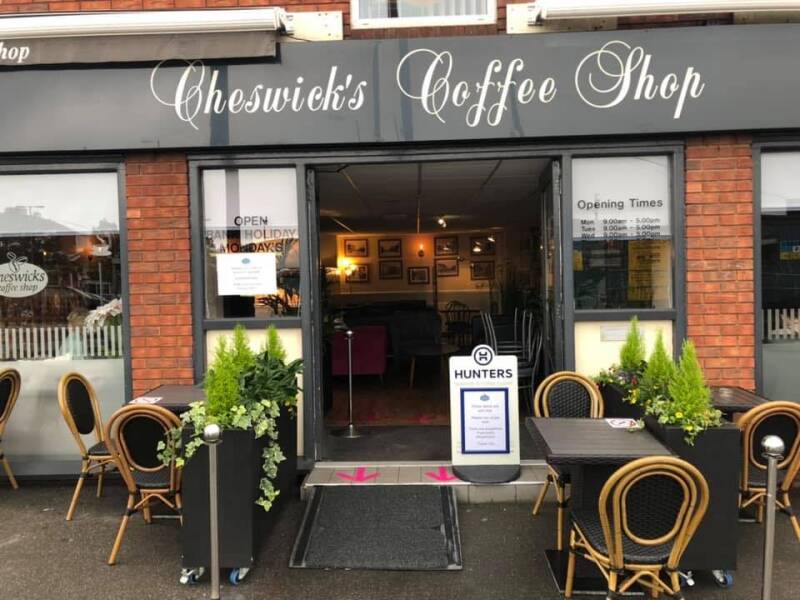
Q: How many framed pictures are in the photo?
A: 9